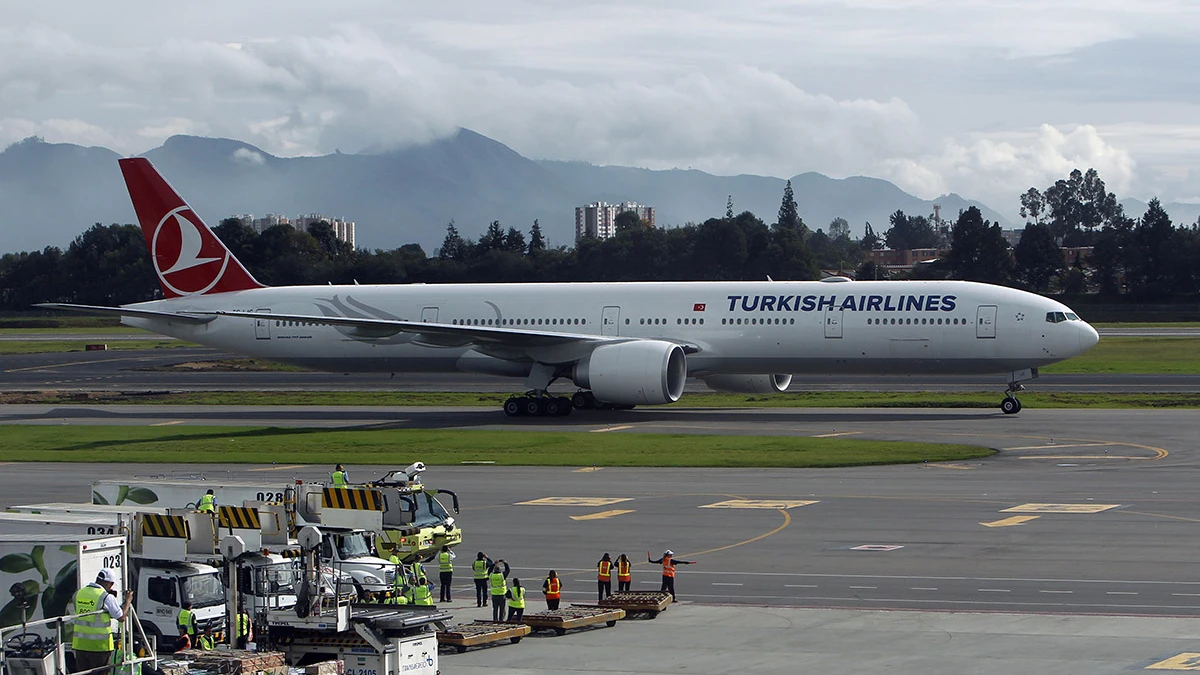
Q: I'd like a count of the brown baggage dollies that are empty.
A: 3